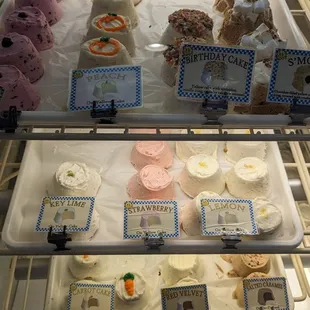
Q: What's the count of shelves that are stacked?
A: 3